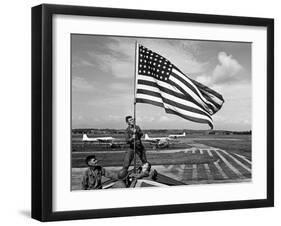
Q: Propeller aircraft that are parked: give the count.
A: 3